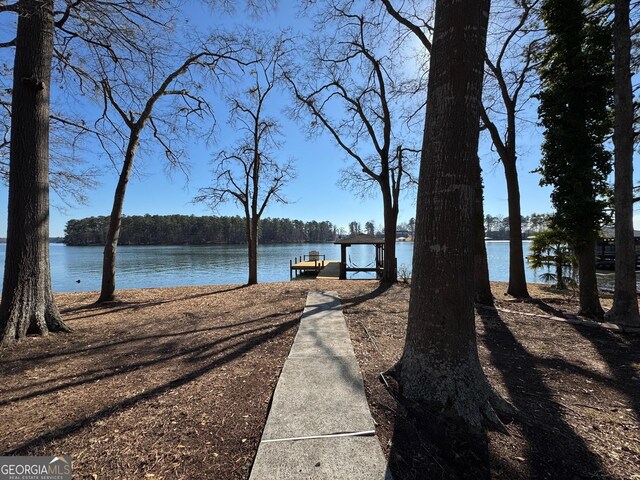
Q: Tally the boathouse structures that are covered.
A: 1